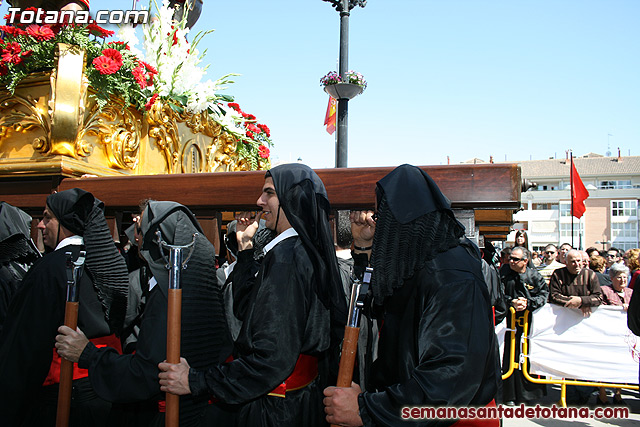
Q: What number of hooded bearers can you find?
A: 5